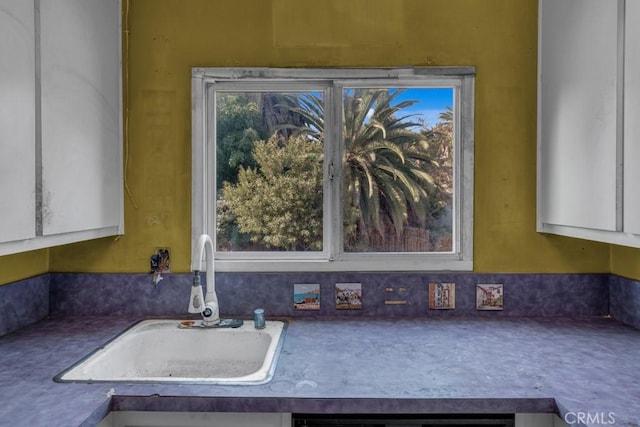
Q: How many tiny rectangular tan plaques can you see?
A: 3